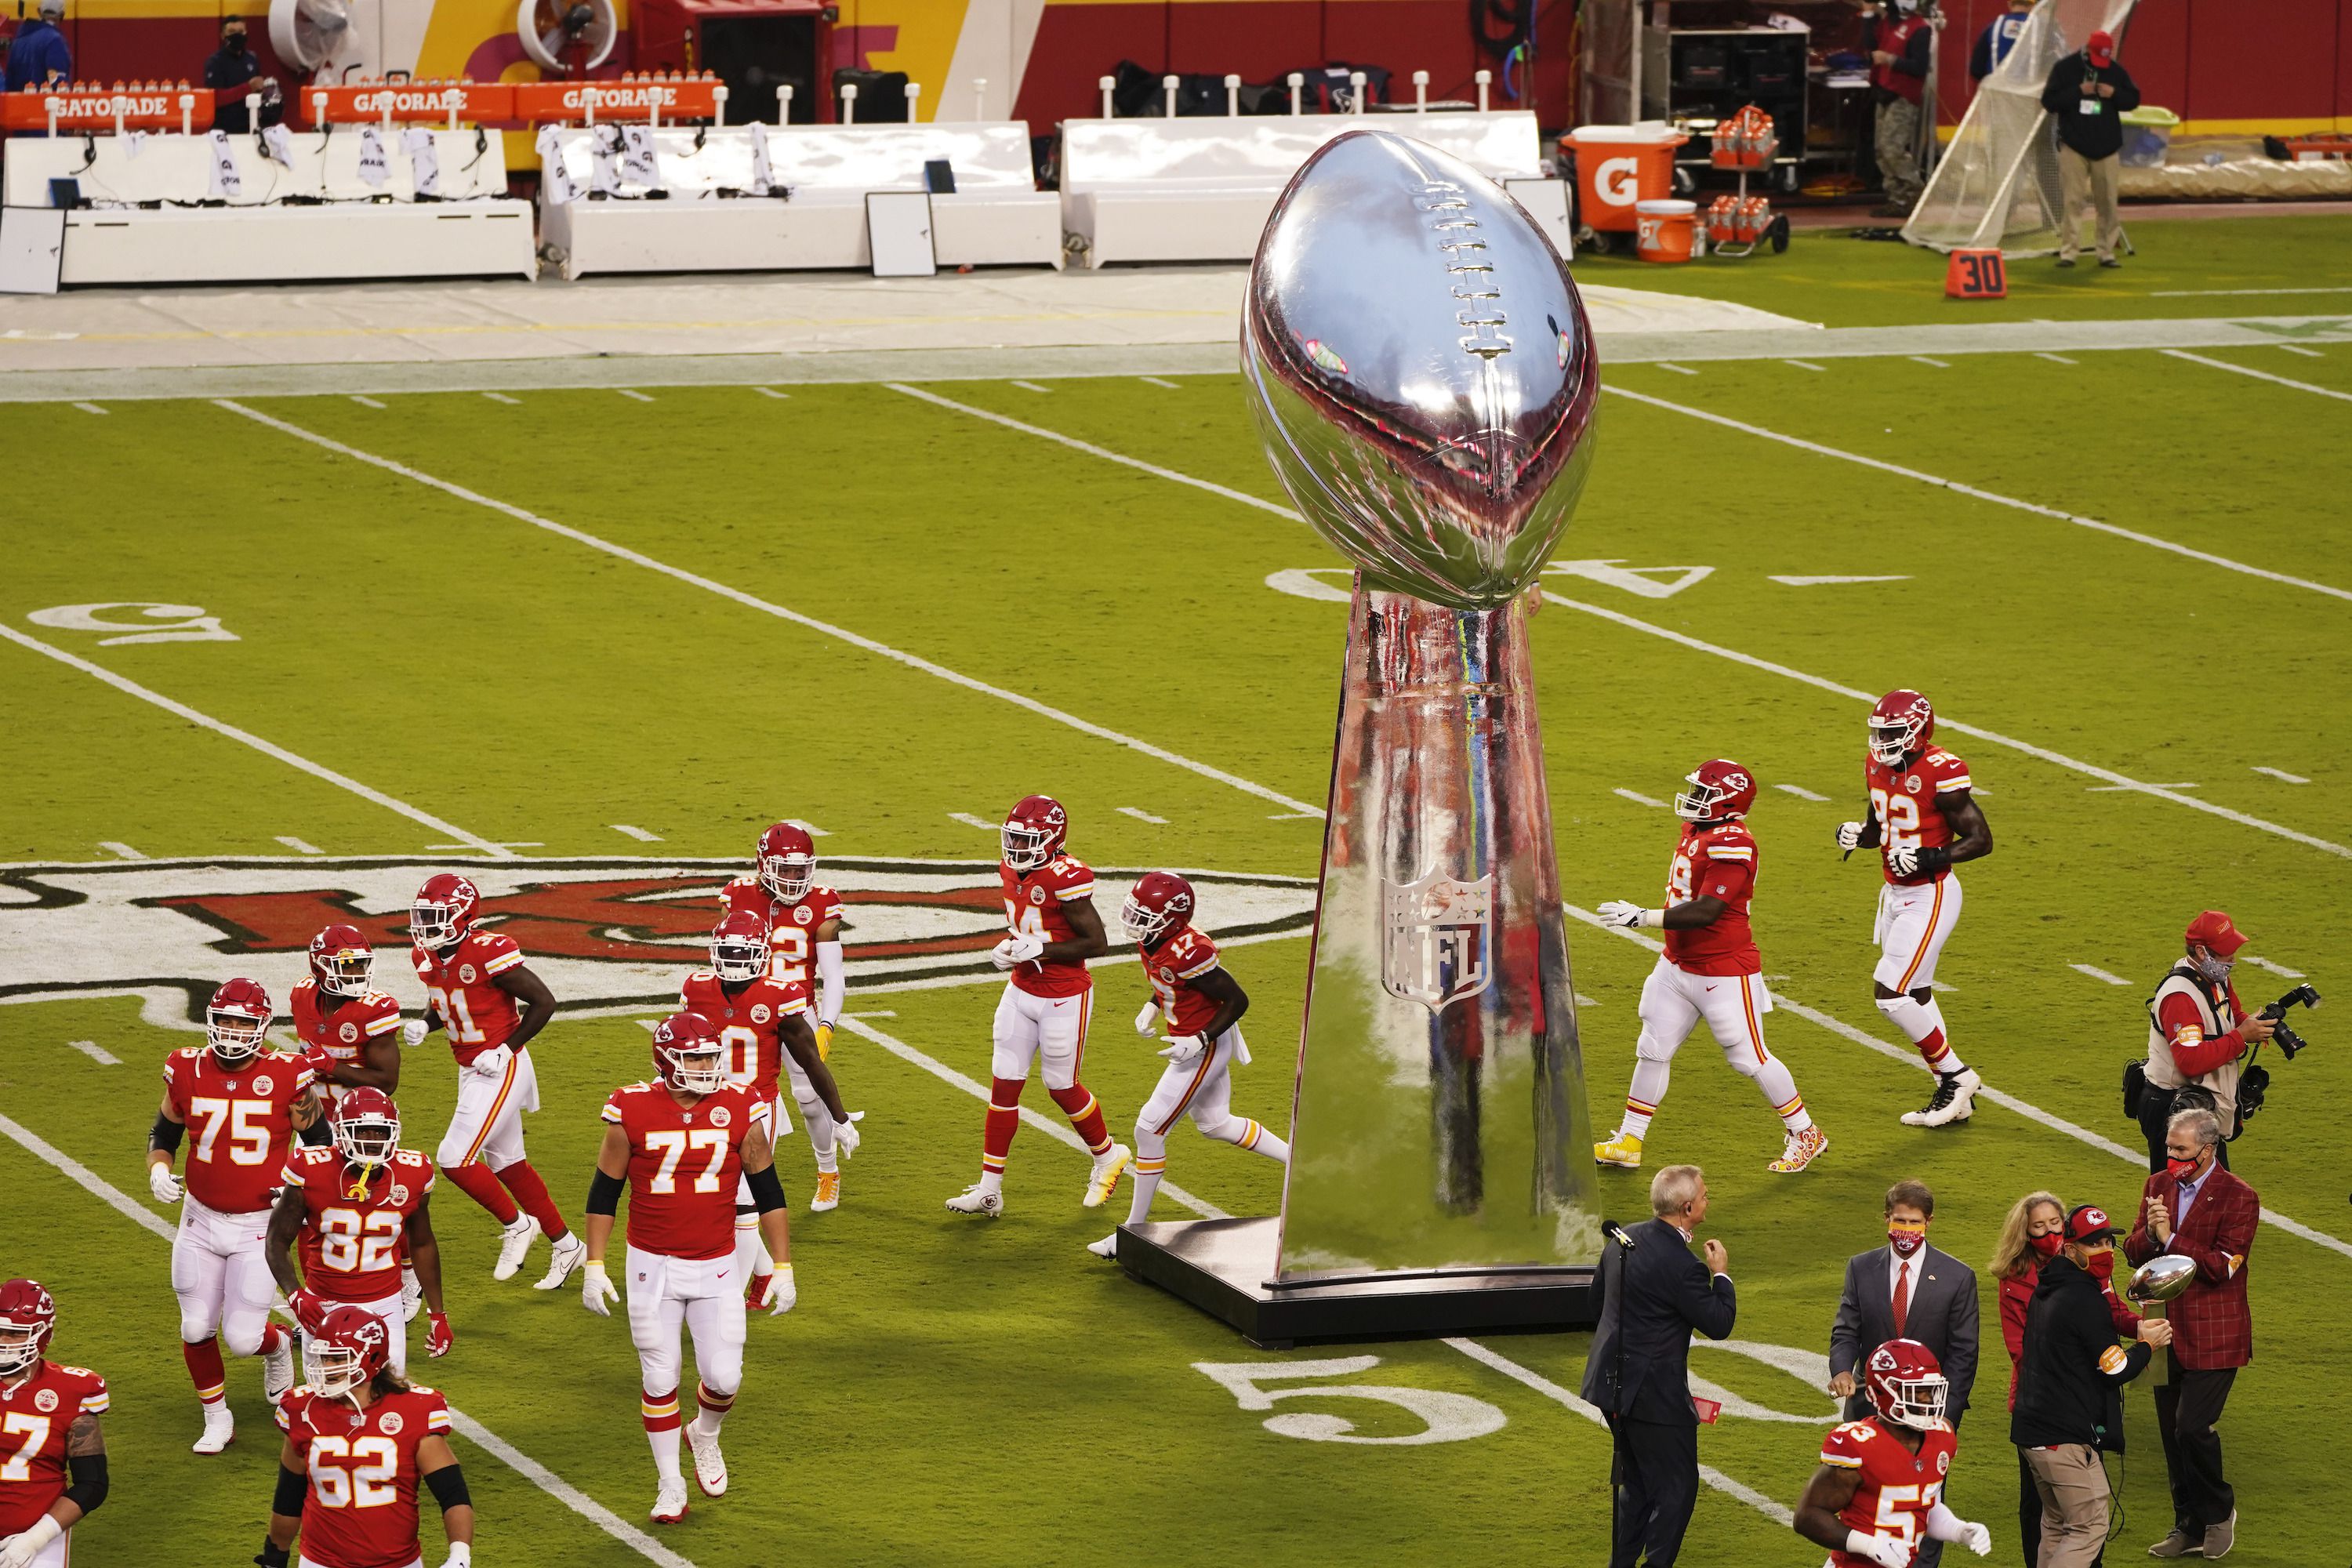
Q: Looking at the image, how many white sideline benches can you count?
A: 3